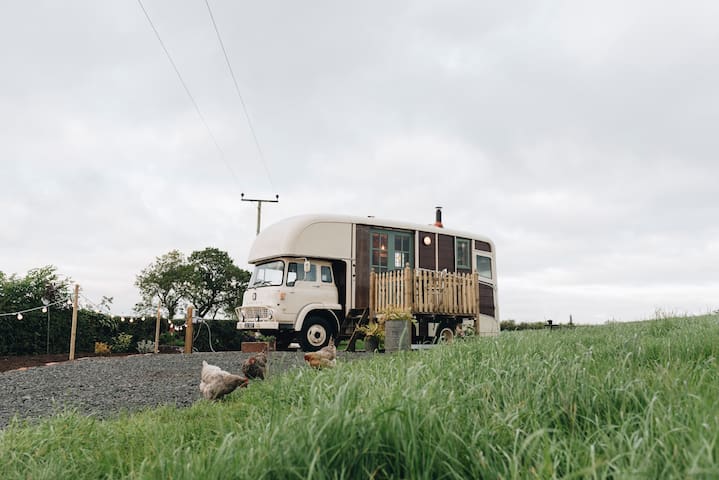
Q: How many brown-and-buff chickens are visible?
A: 1